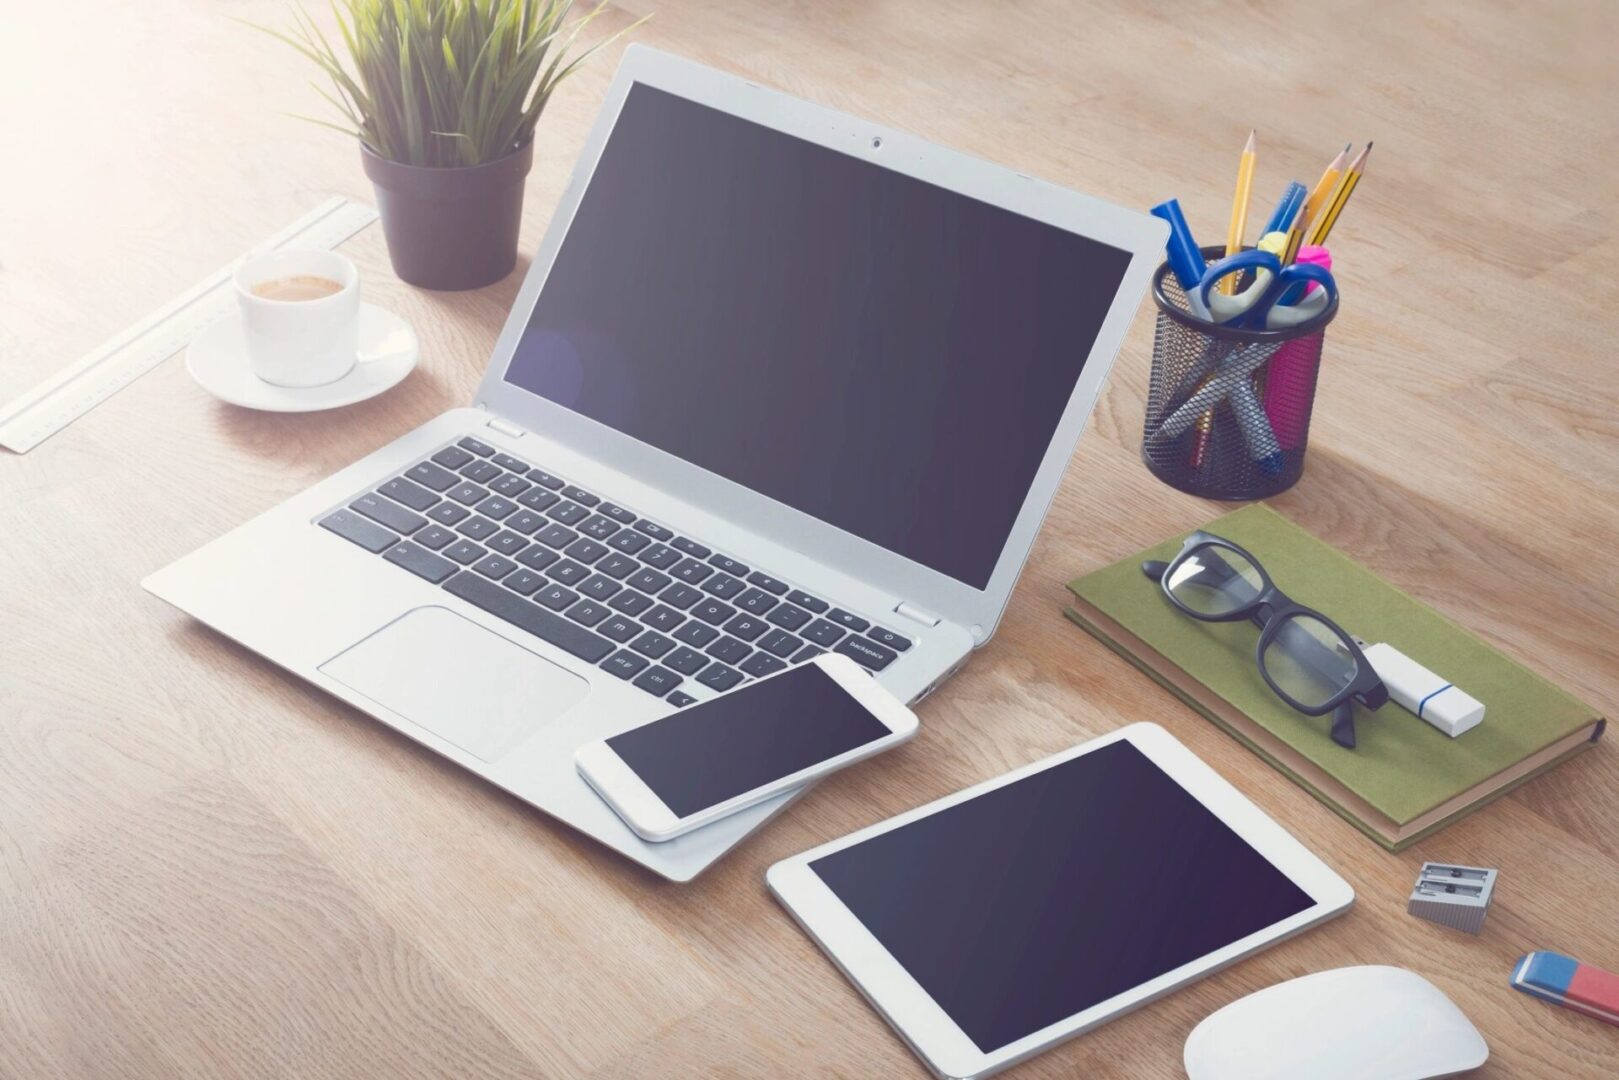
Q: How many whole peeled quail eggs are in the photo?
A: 0